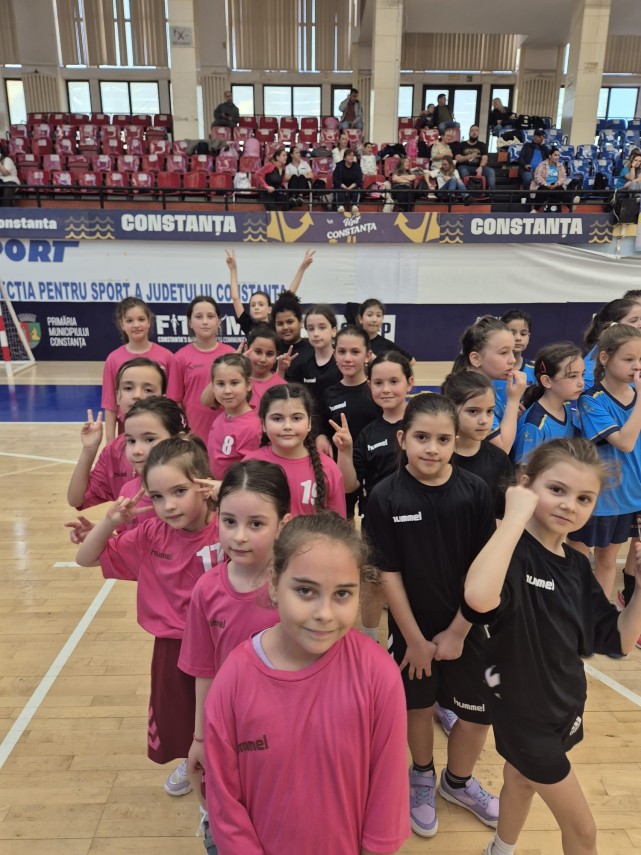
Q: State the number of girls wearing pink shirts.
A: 10